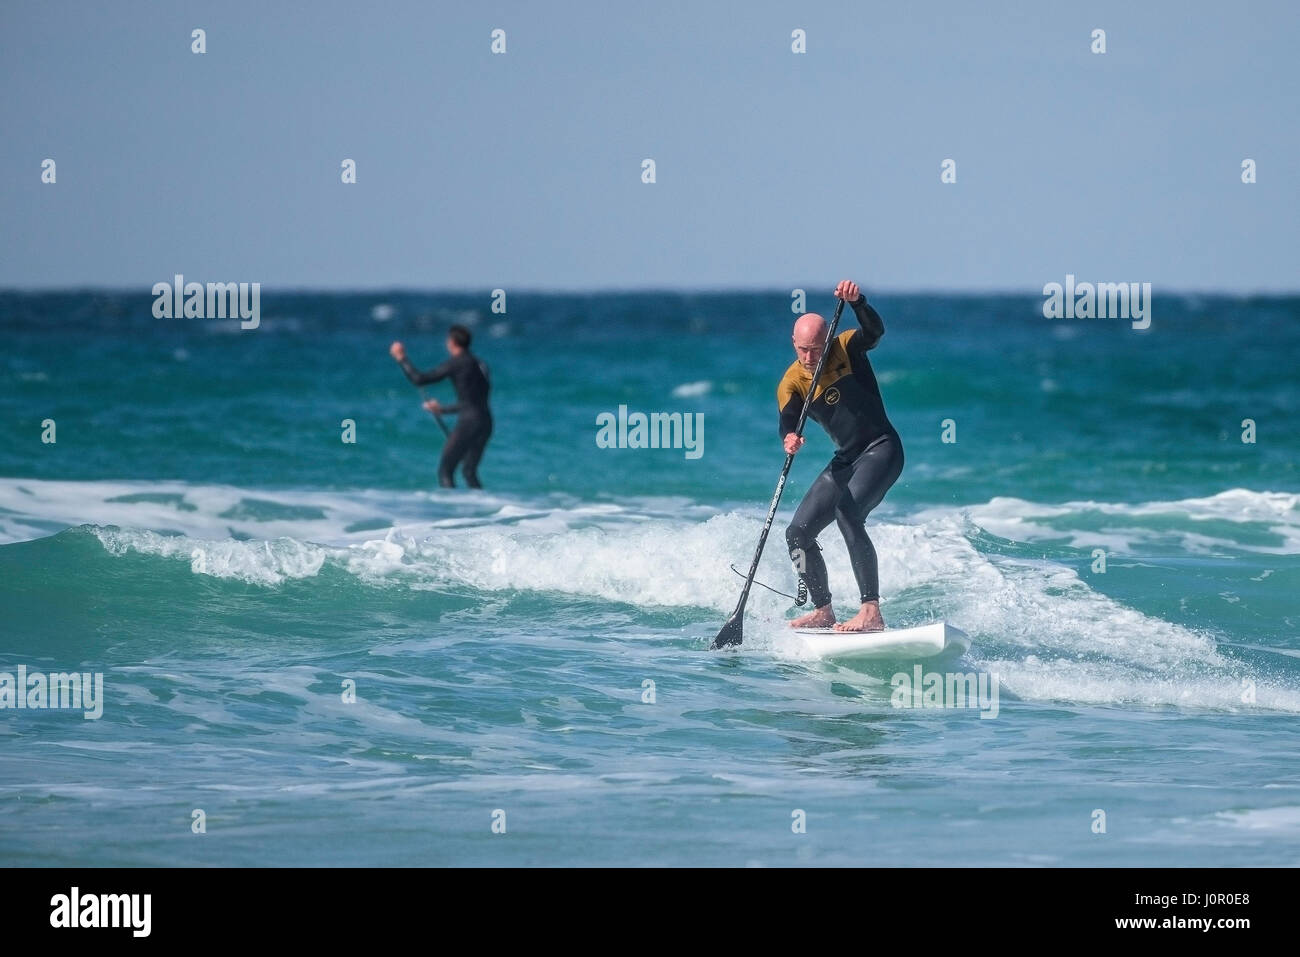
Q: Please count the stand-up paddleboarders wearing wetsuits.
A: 2